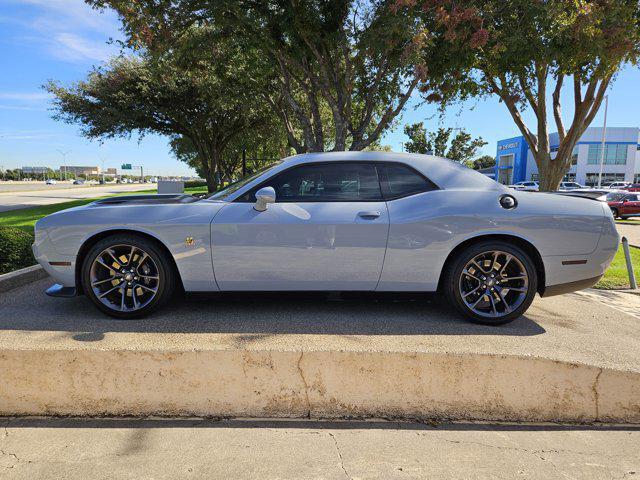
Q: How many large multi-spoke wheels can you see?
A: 2